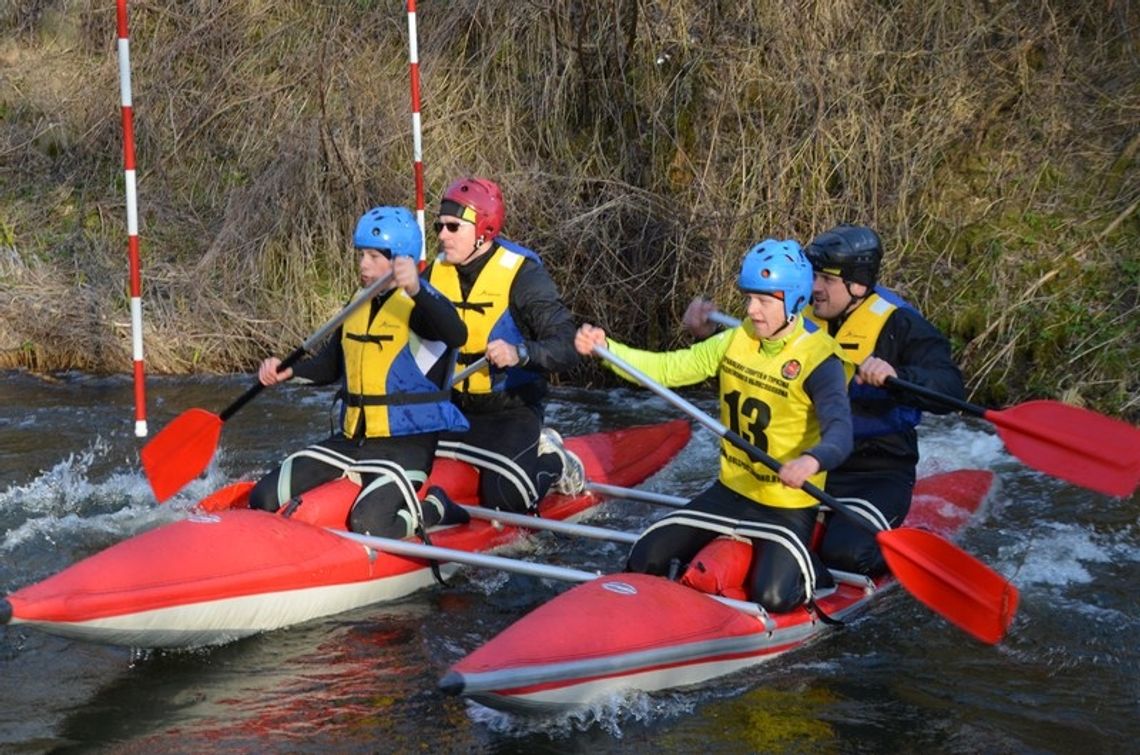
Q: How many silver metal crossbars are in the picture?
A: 3